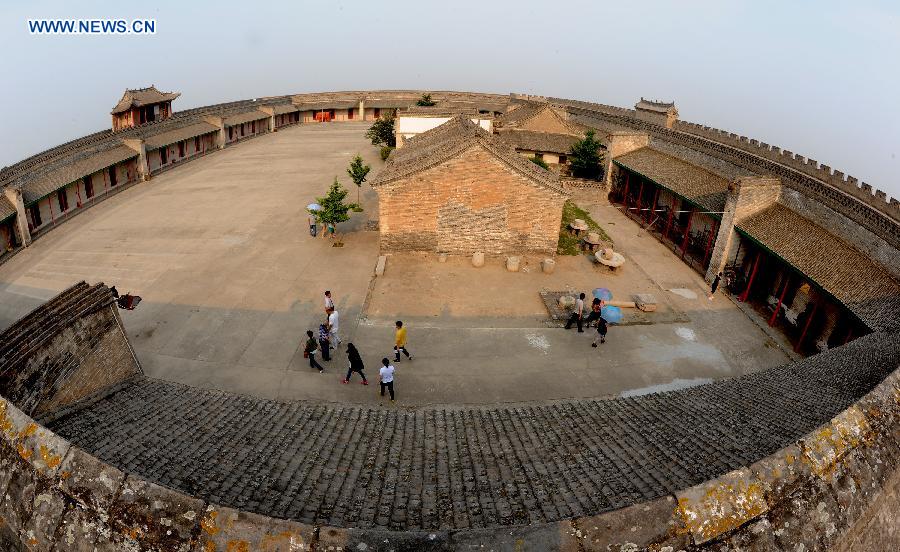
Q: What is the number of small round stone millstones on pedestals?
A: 3